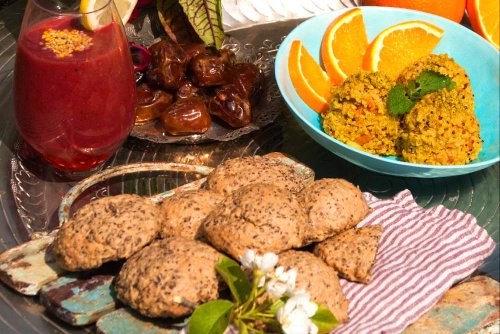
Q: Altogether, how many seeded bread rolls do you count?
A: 8